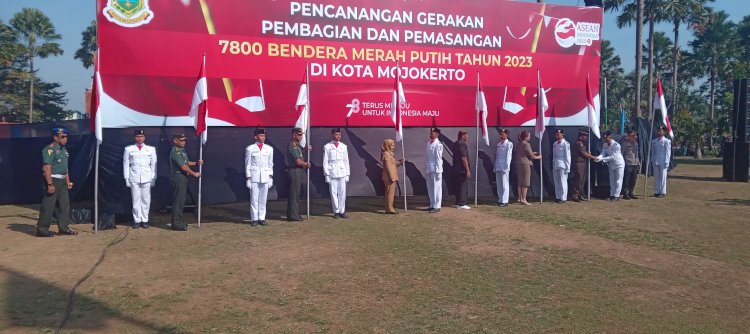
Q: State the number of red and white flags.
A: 8